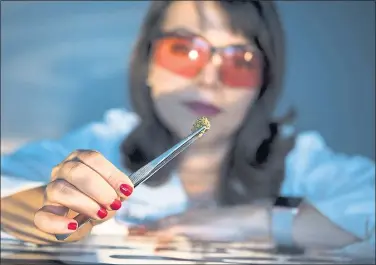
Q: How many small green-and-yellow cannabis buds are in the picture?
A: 1